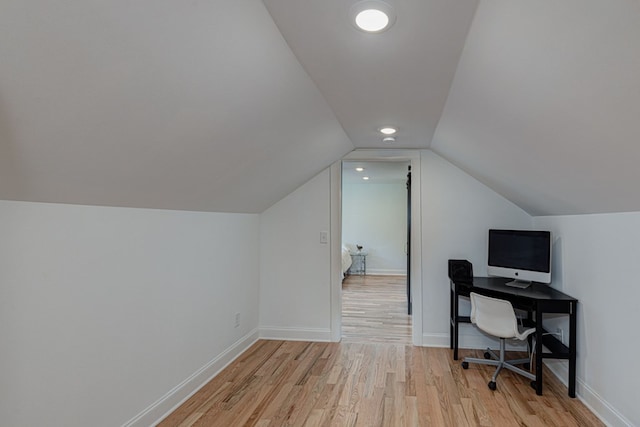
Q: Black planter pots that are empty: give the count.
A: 0